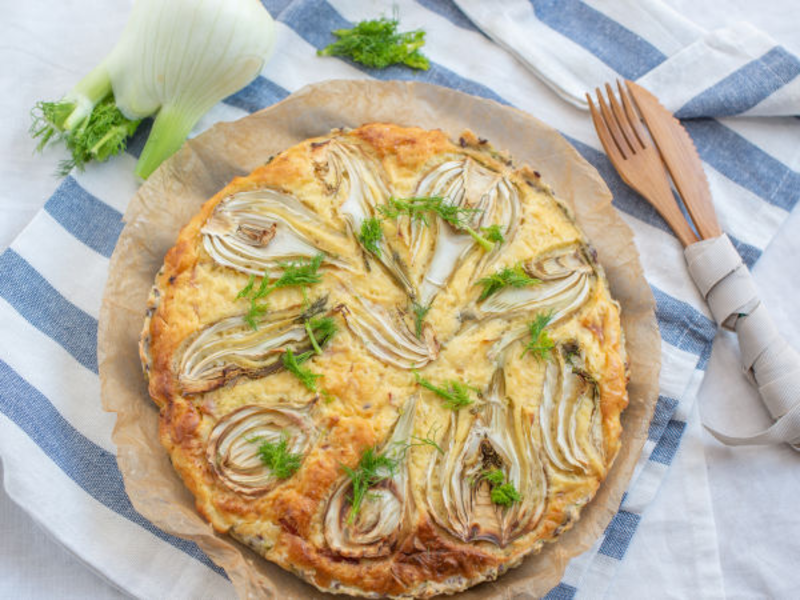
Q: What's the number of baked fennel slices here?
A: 10